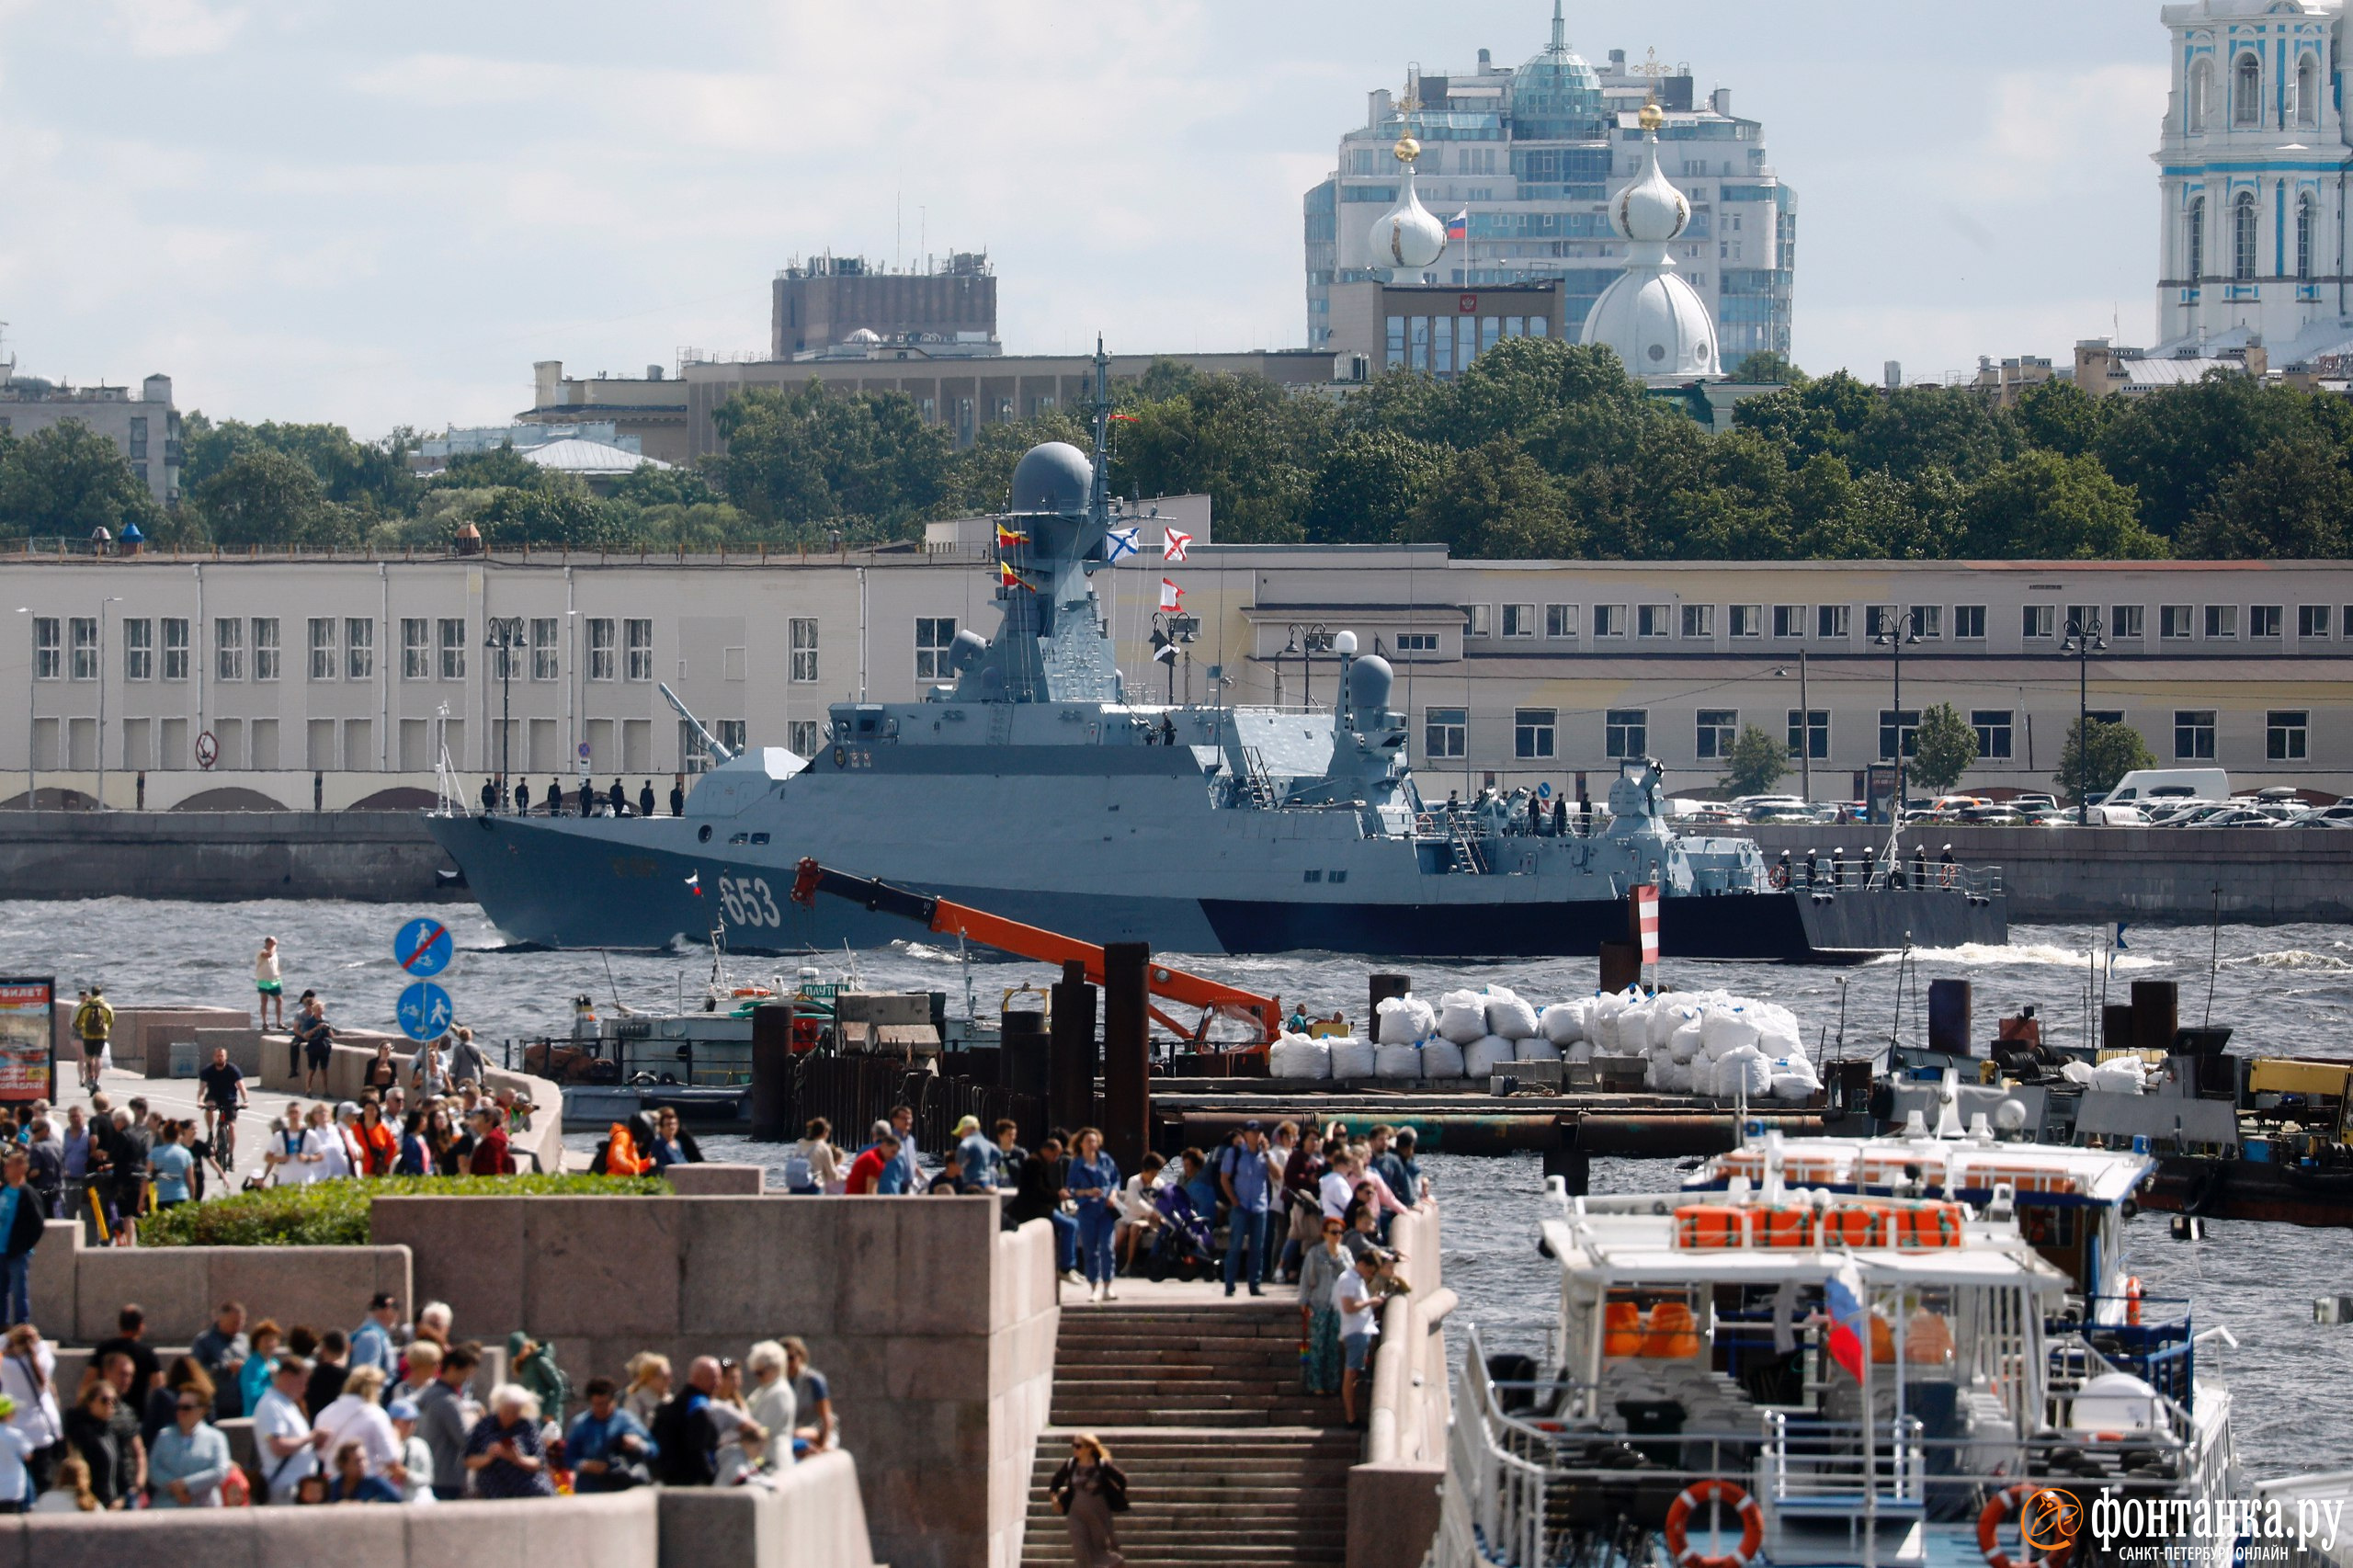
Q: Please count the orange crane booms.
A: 1